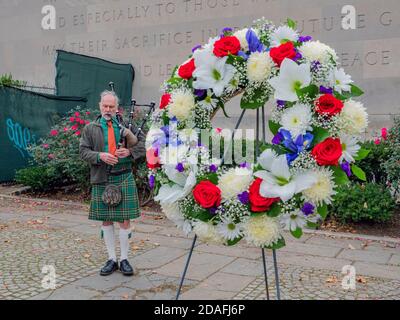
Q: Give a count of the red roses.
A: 9